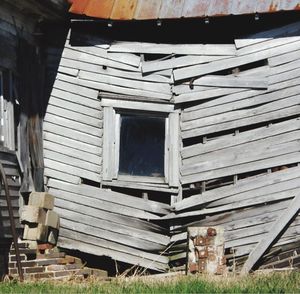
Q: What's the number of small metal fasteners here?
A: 4